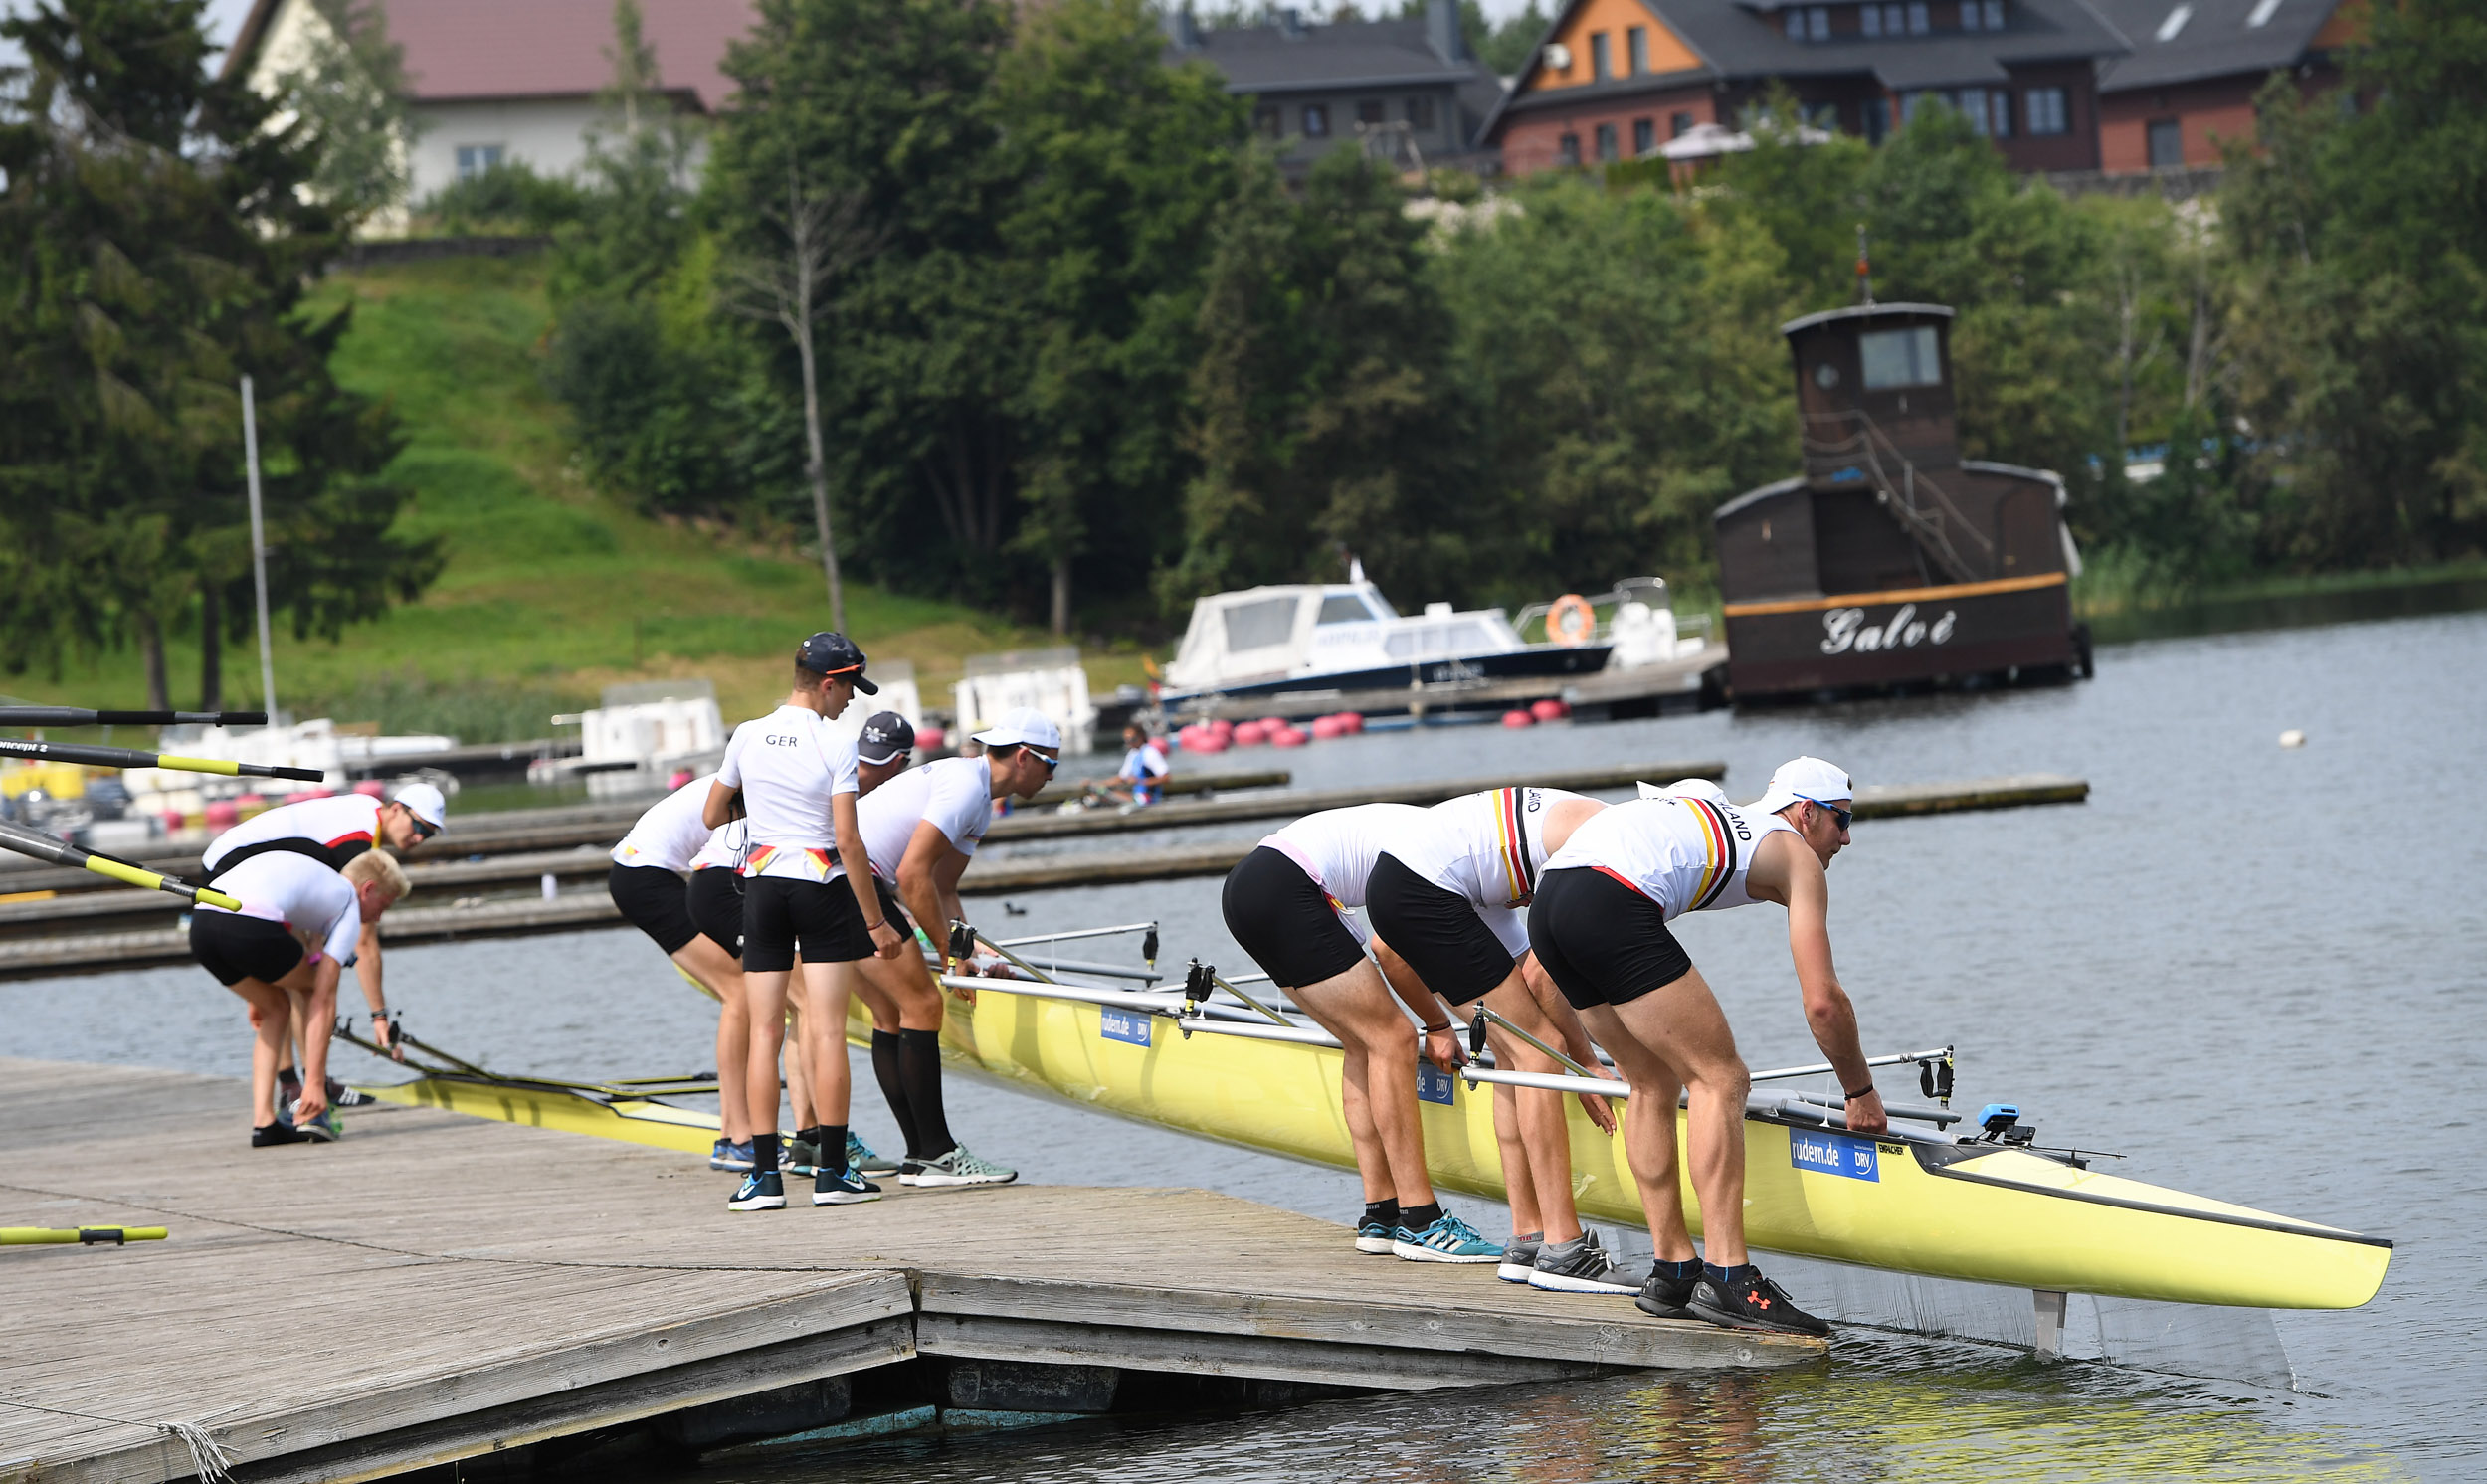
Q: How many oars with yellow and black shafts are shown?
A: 3